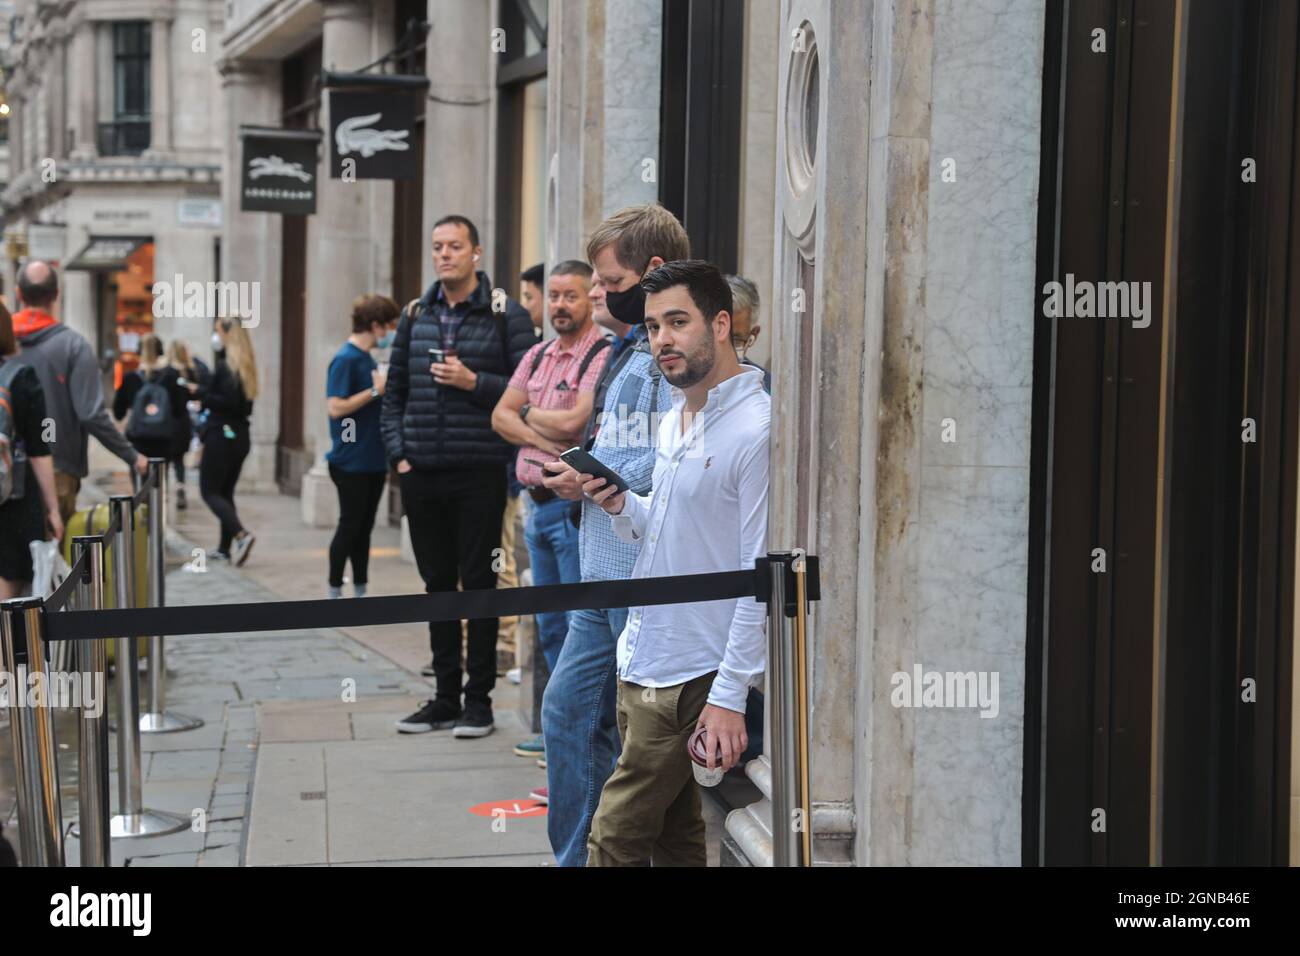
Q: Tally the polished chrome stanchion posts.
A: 5